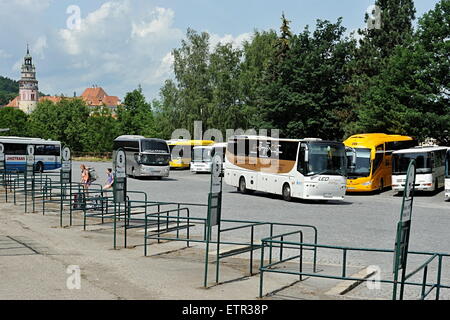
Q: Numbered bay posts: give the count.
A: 6